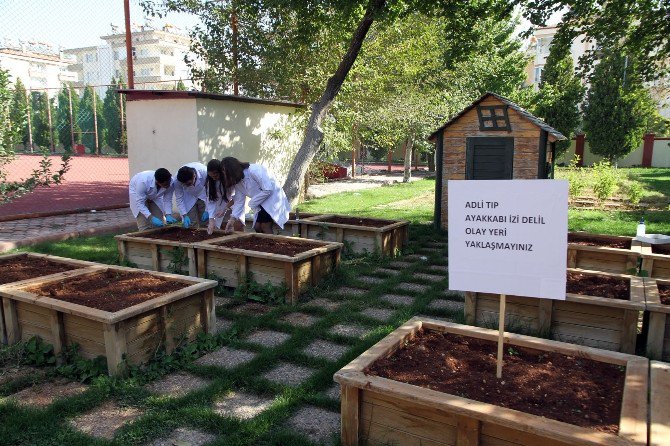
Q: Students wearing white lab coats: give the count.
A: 4